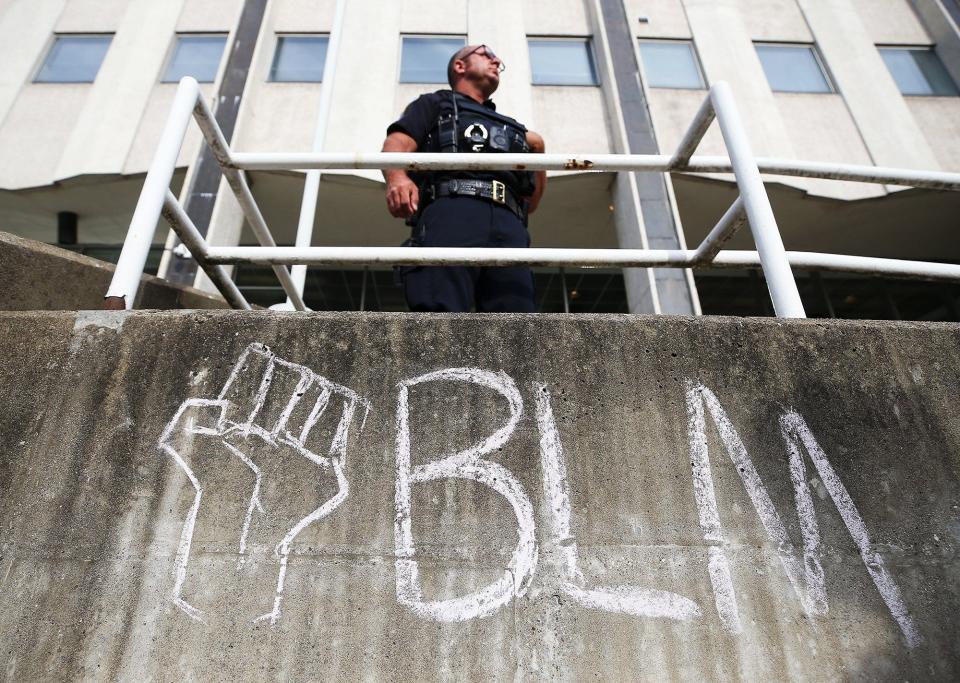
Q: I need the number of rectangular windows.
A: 8